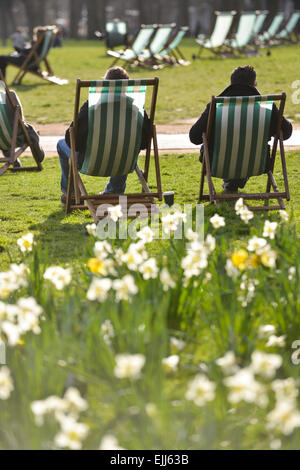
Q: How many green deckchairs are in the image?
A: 13